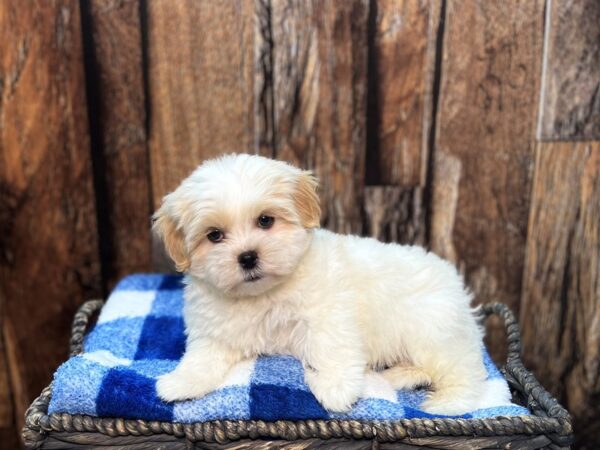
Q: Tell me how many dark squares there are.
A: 5